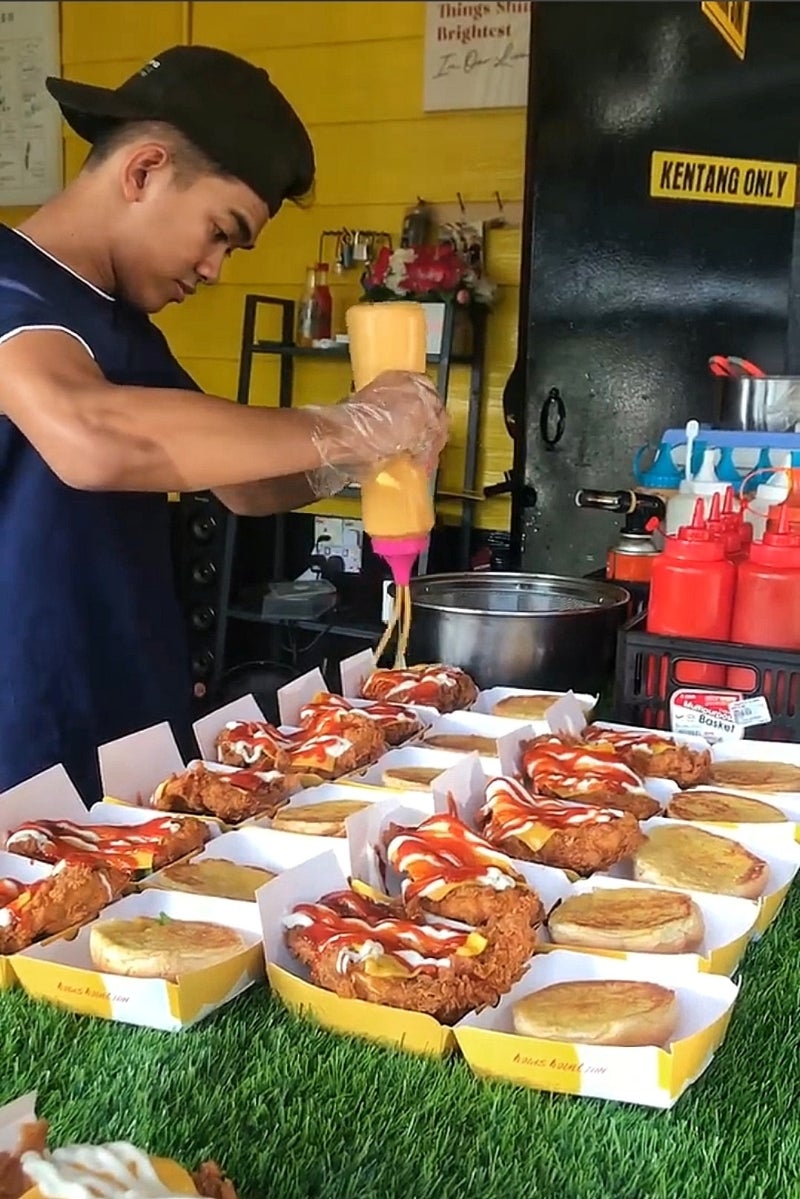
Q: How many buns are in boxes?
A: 11